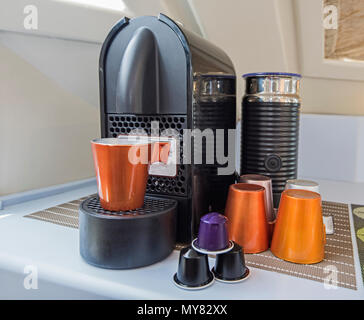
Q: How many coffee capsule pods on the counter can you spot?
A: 3